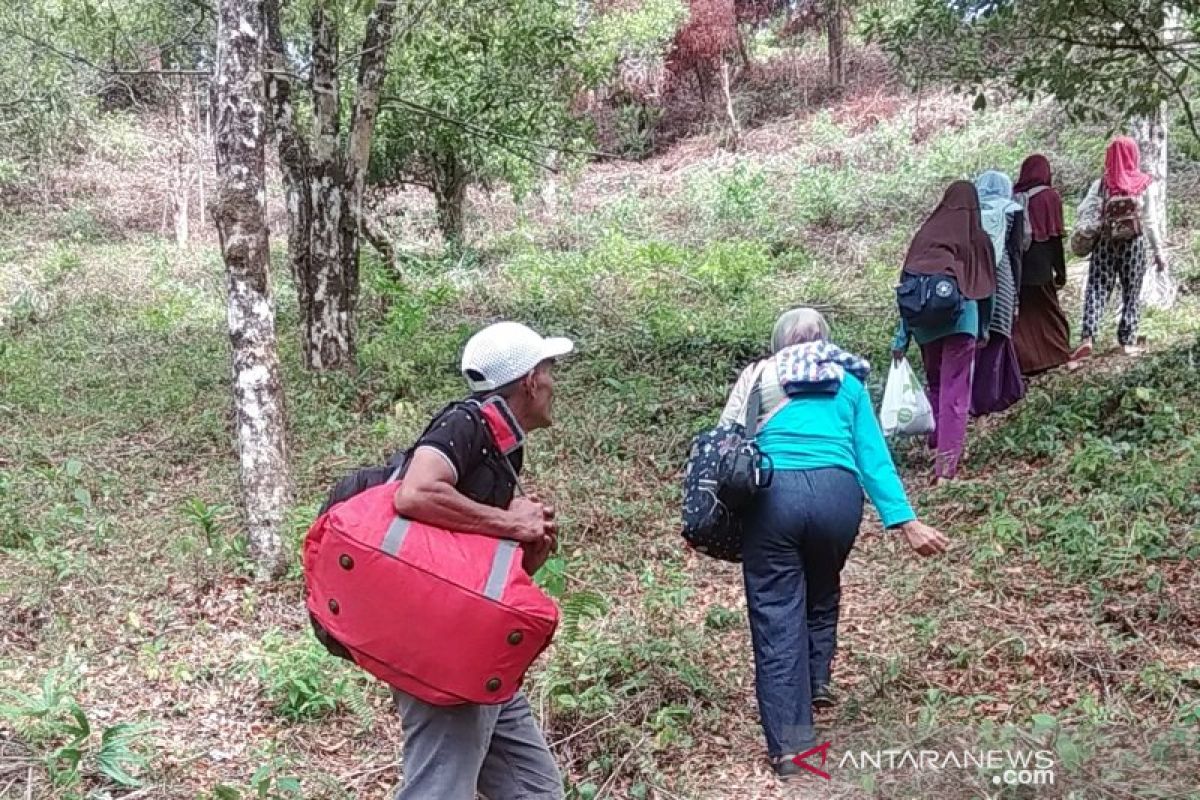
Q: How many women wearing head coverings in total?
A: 5